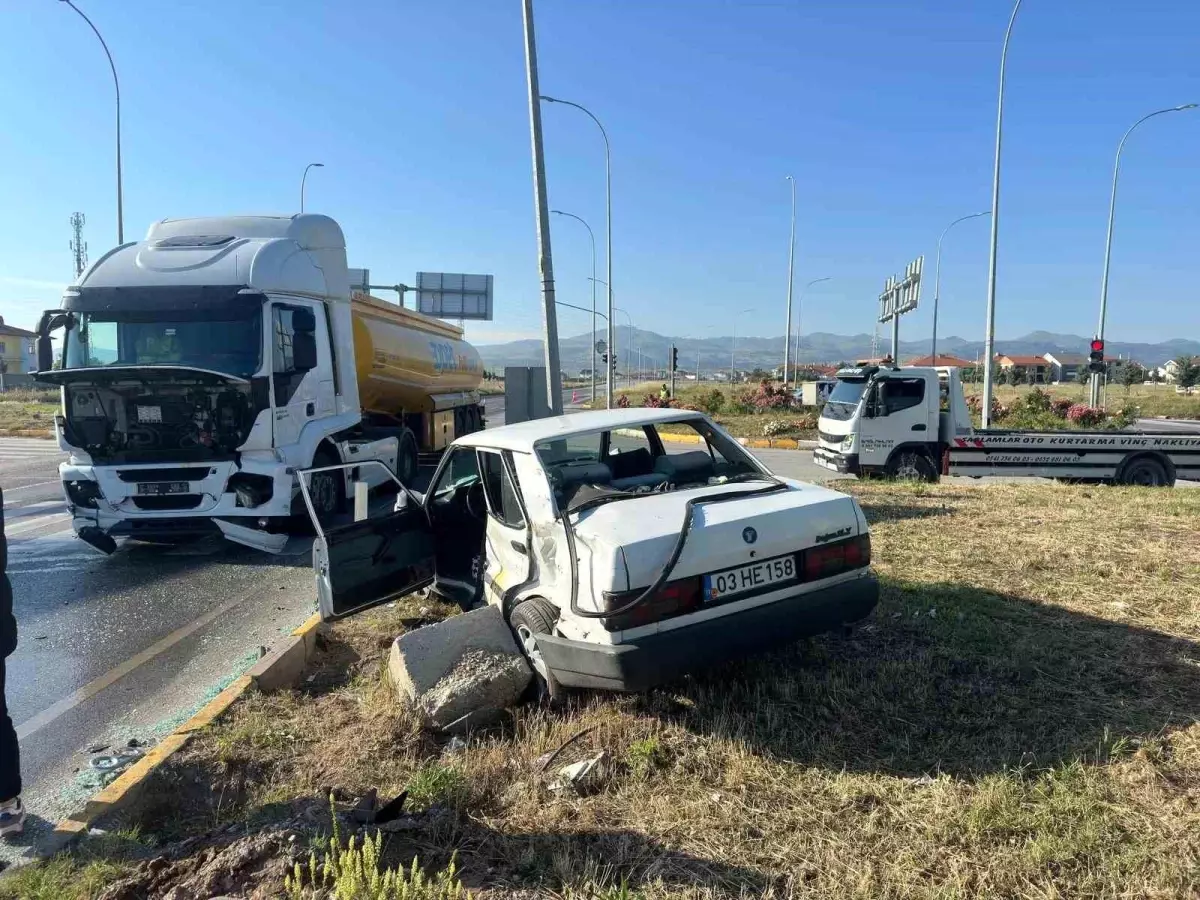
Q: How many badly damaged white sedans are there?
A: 1